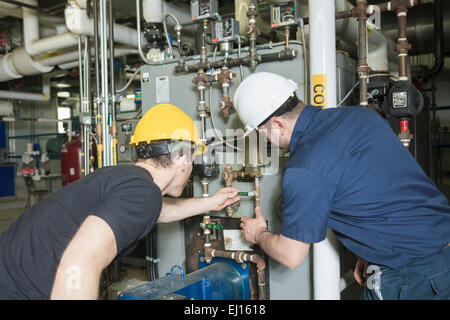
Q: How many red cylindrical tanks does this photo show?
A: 1